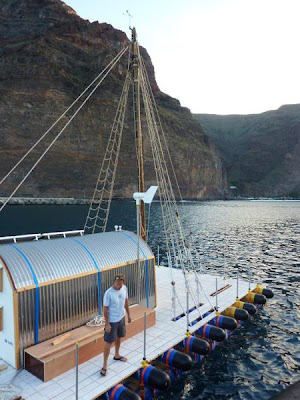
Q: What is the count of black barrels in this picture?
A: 10